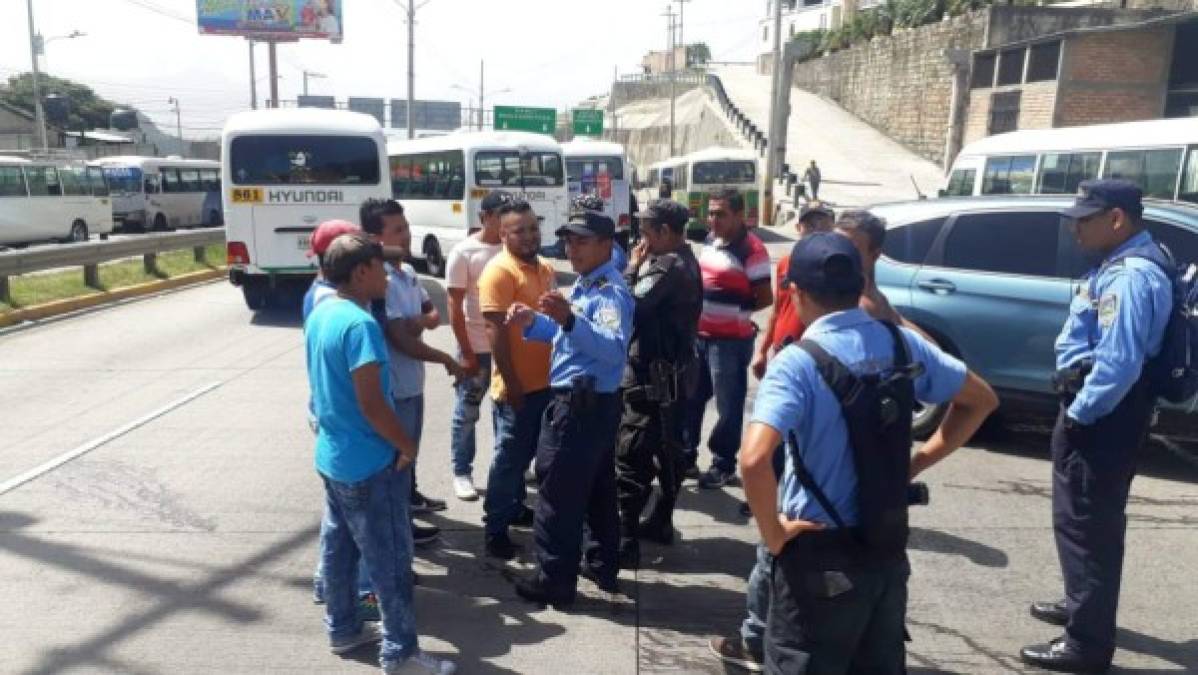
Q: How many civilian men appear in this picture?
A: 8